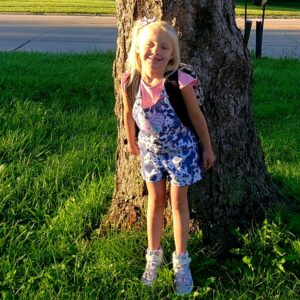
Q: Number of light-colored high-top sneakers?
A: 2